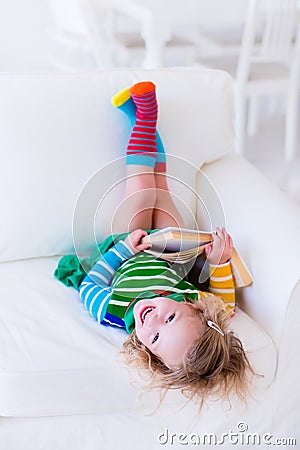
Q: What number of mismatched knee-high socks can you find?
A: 2